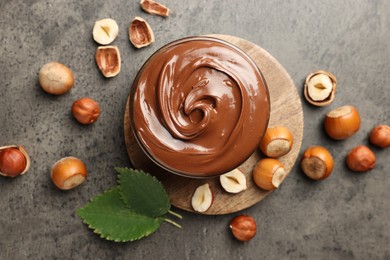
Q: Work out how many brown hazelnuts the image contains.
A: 11